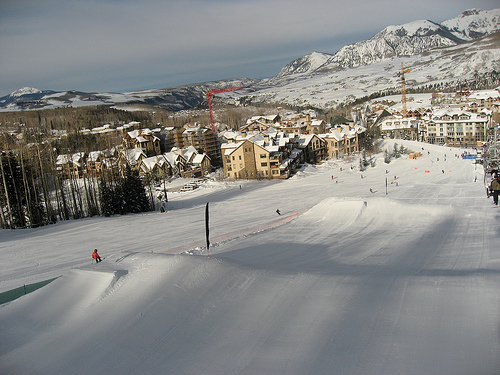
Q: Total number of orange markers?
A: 3